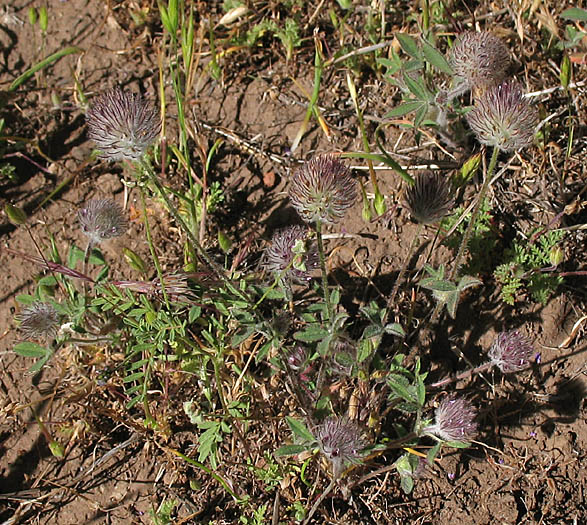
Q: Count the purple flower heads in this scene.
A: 11